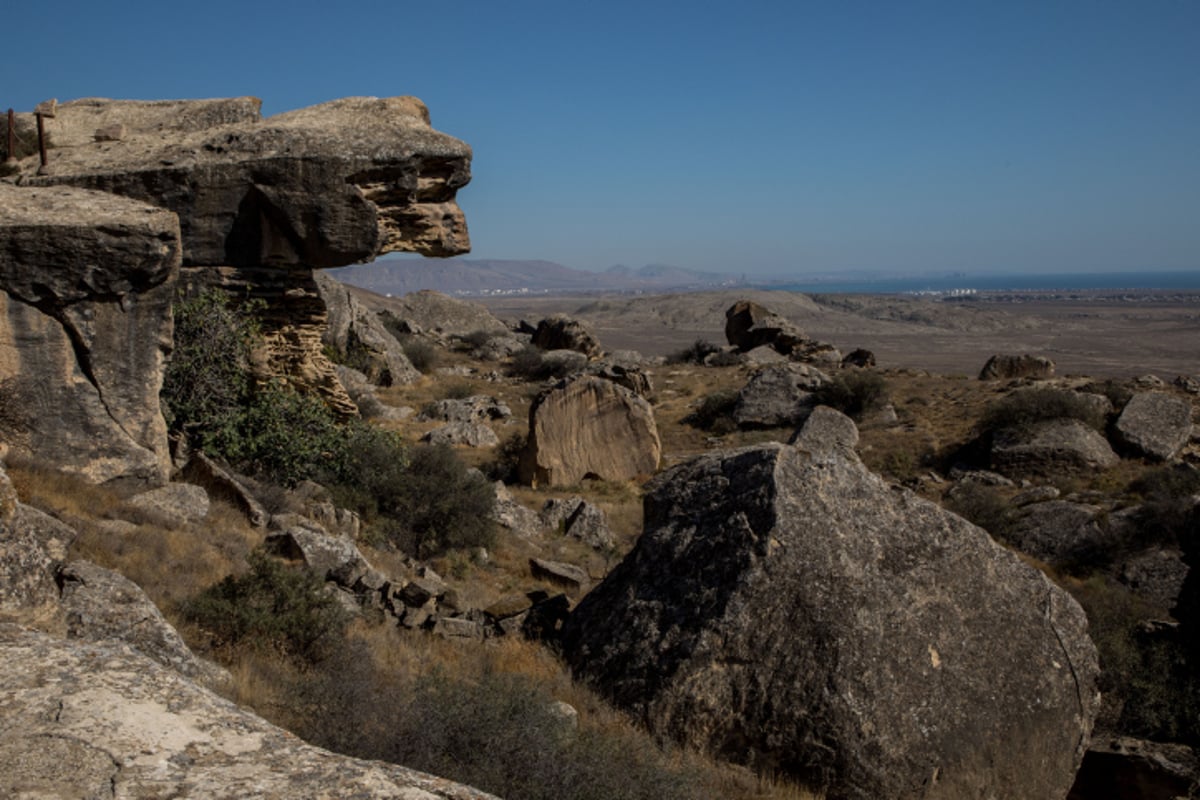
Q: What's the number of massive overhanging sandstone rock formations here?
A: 1